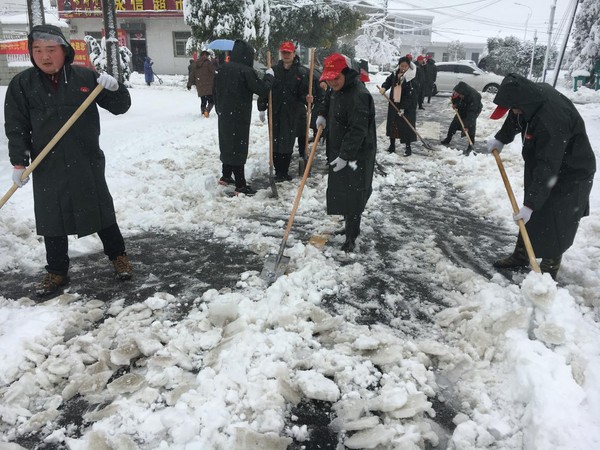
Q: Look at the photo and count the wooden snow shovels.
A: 7